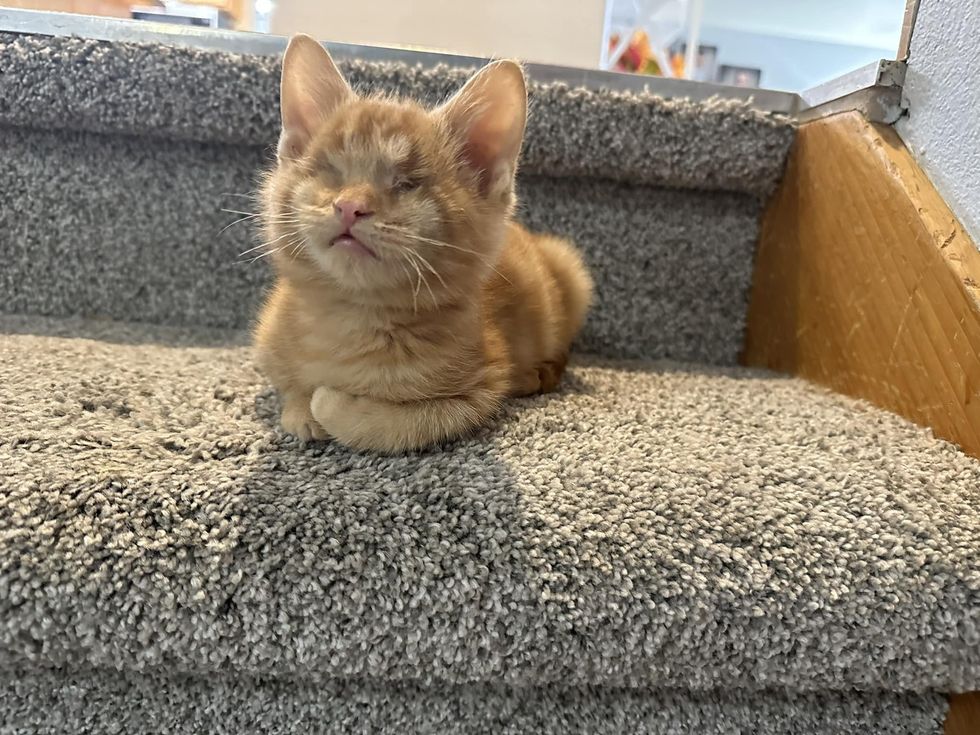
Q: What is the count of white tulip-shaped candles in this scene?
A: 0